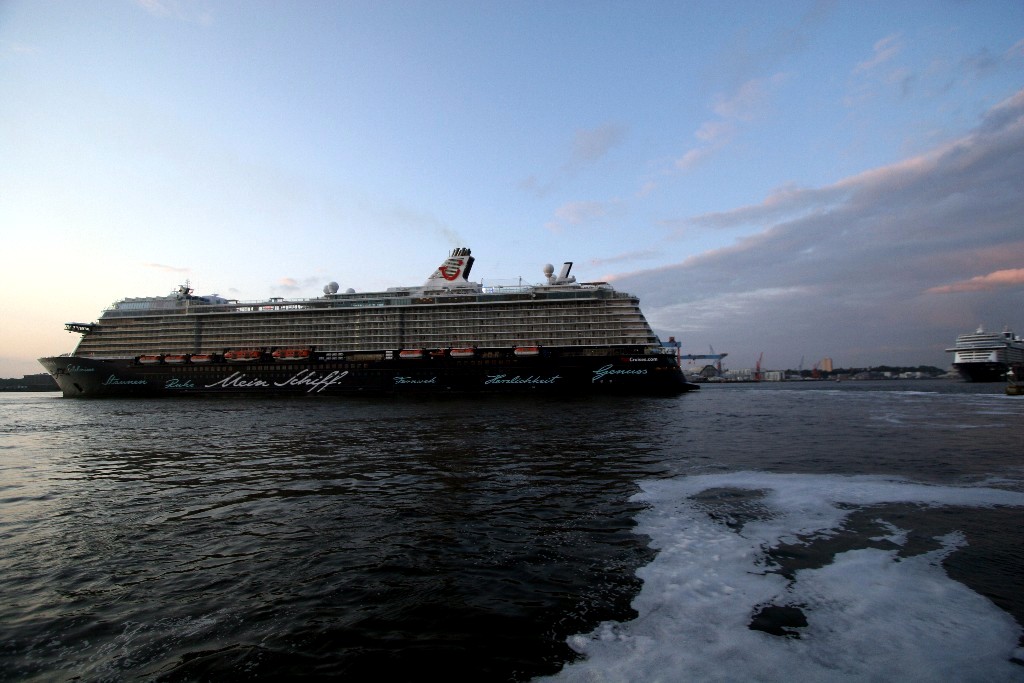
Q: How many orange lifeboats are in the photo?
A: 8